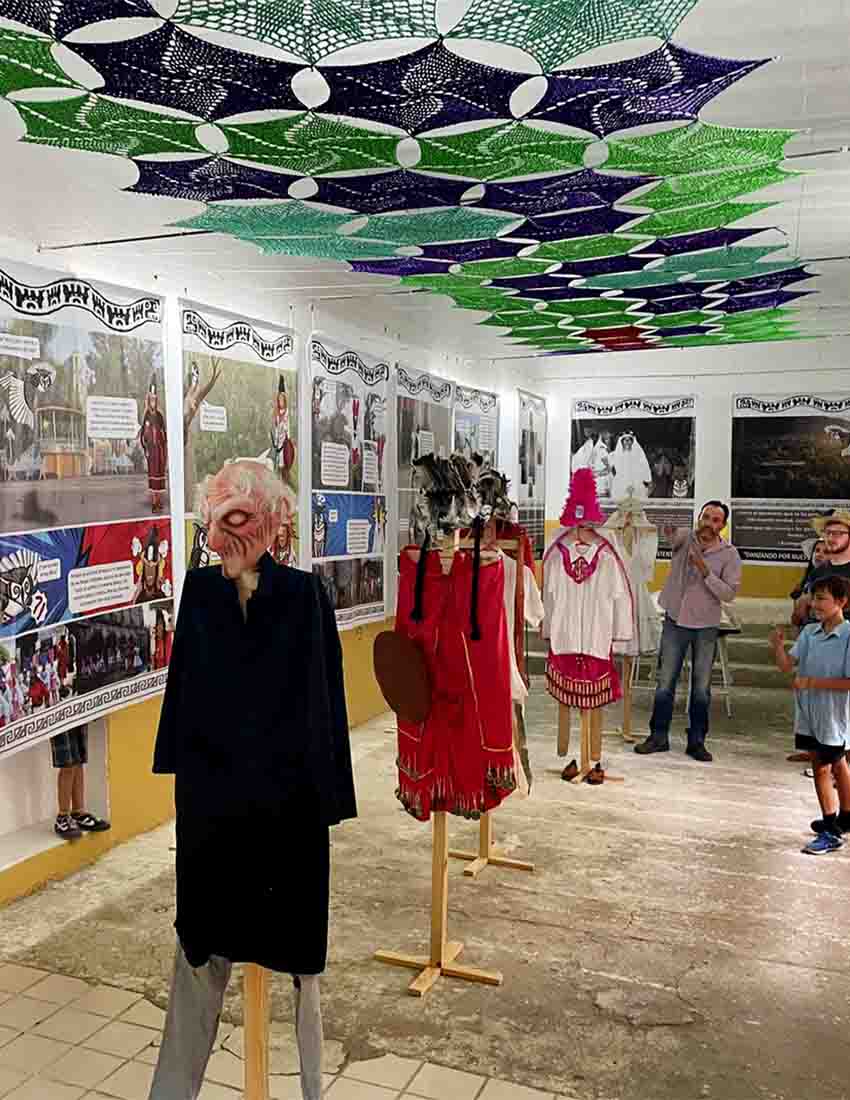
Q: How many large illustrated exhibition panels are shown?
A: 8